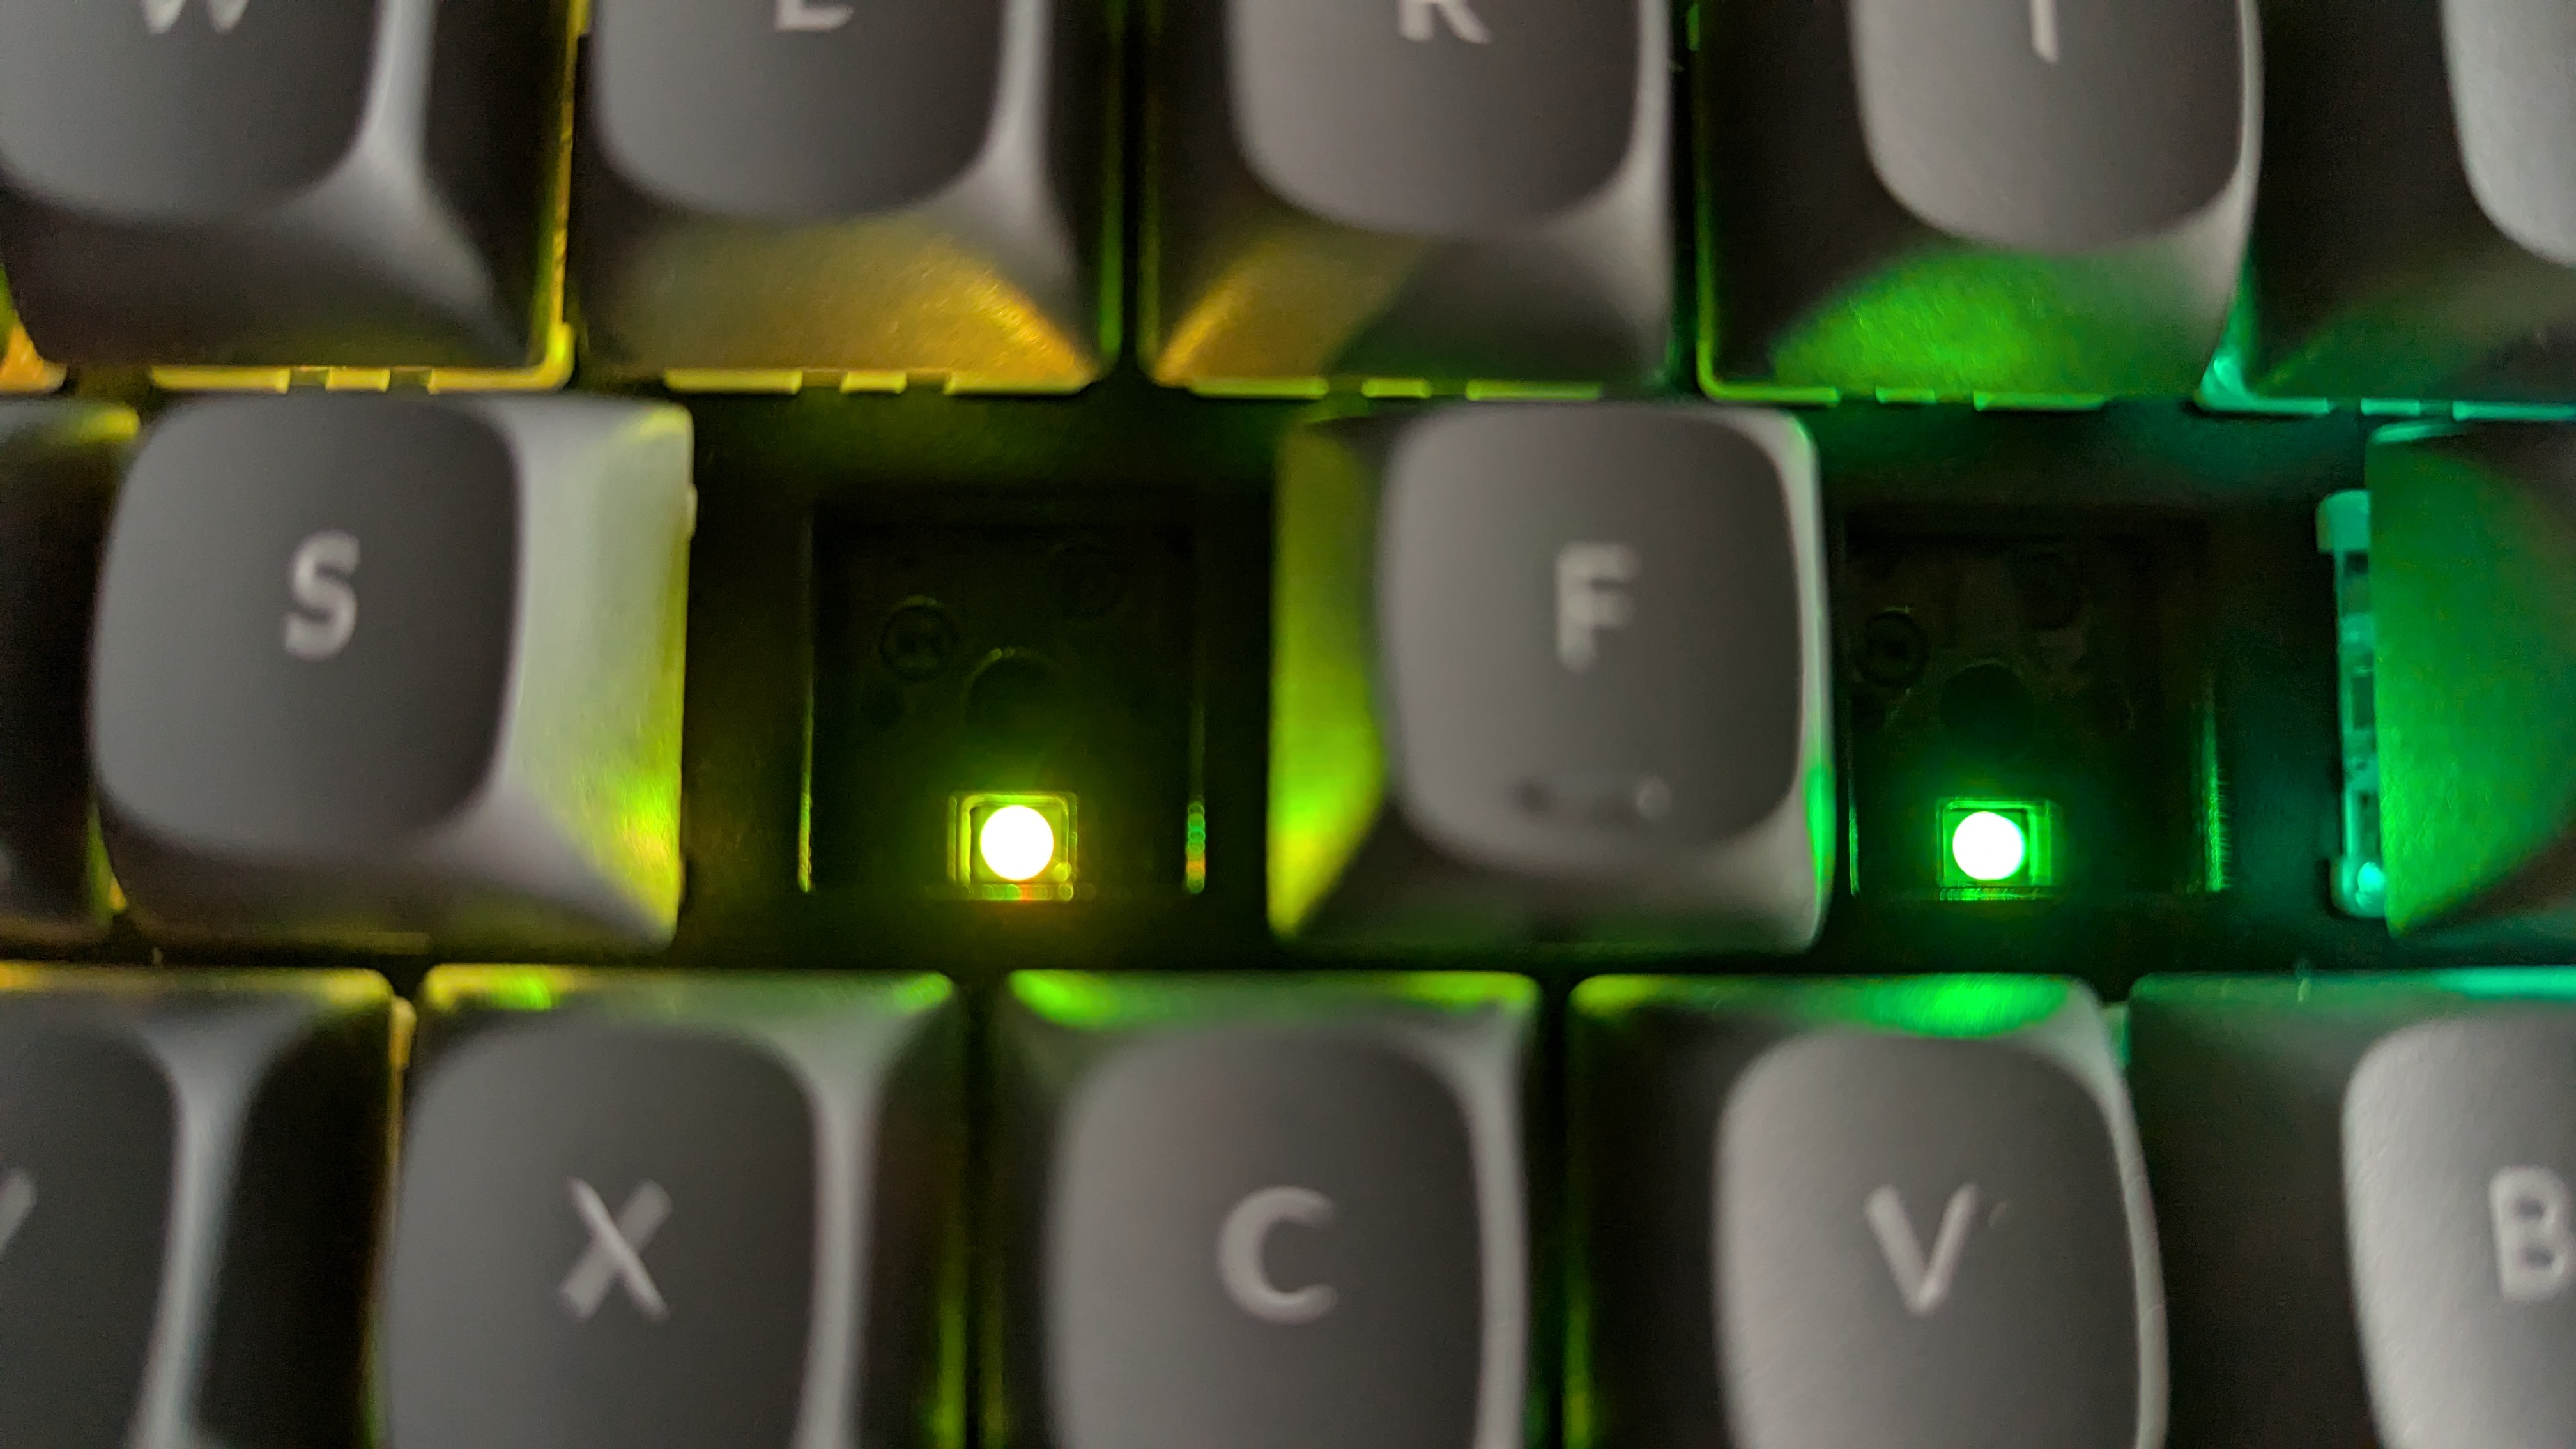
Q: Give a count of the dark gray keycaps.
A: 14